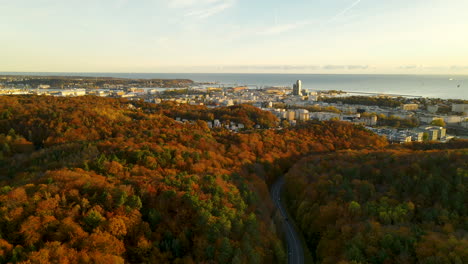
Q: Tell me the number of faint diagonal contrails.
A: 1